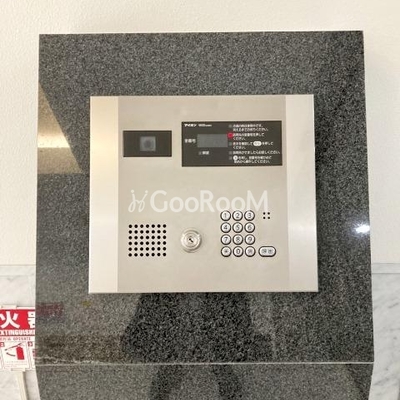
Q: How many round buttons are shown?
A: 12